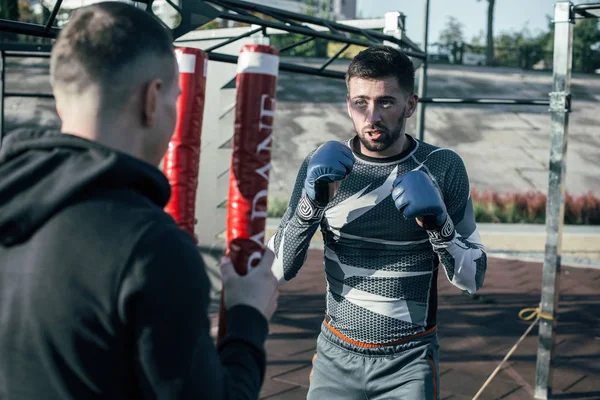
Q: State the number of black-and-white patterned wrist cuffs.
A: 2